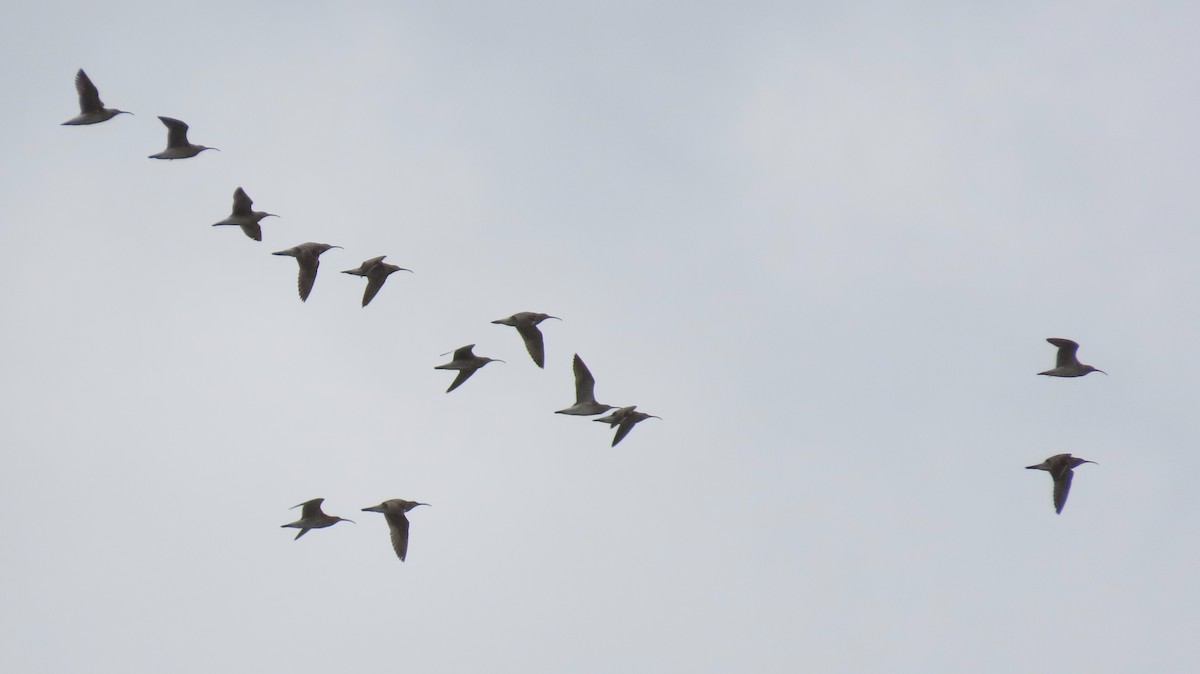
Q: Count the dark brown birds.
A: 13